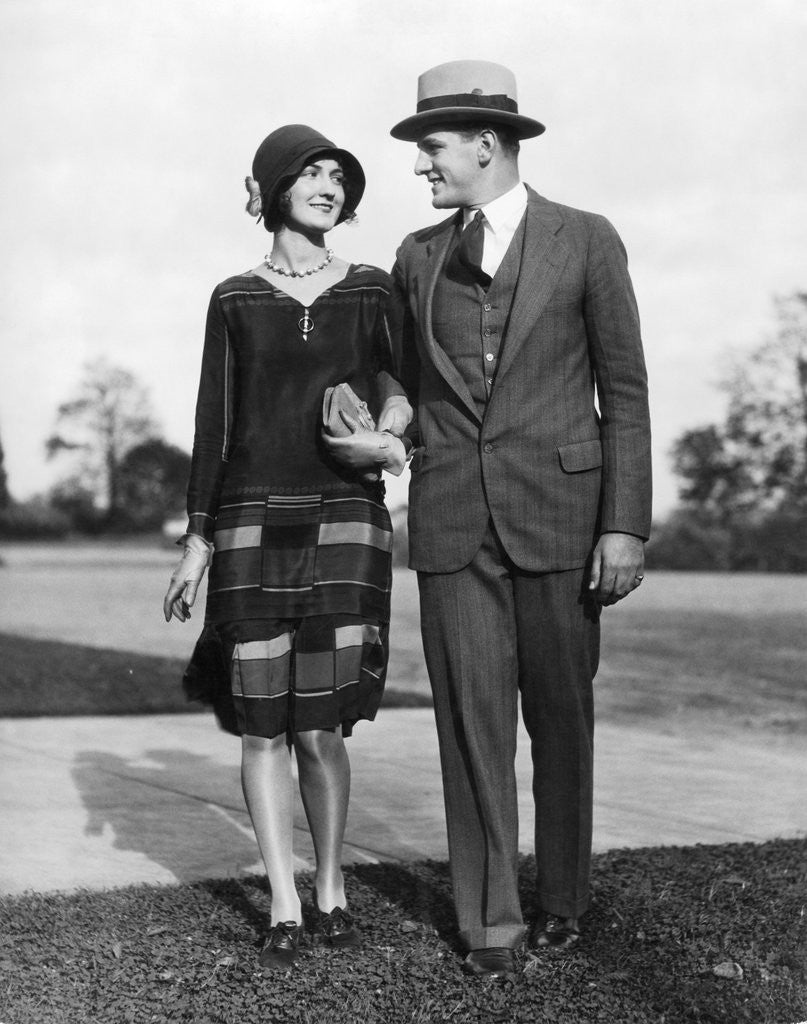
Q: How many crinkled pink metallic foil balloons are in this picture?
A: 0